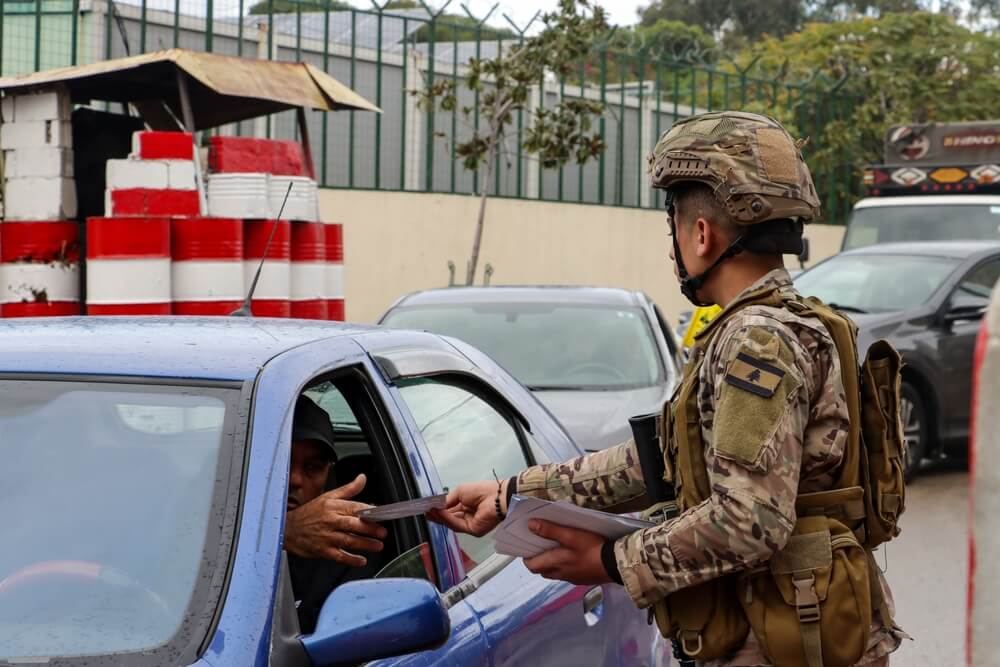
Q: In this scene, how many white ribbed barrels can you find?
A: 2